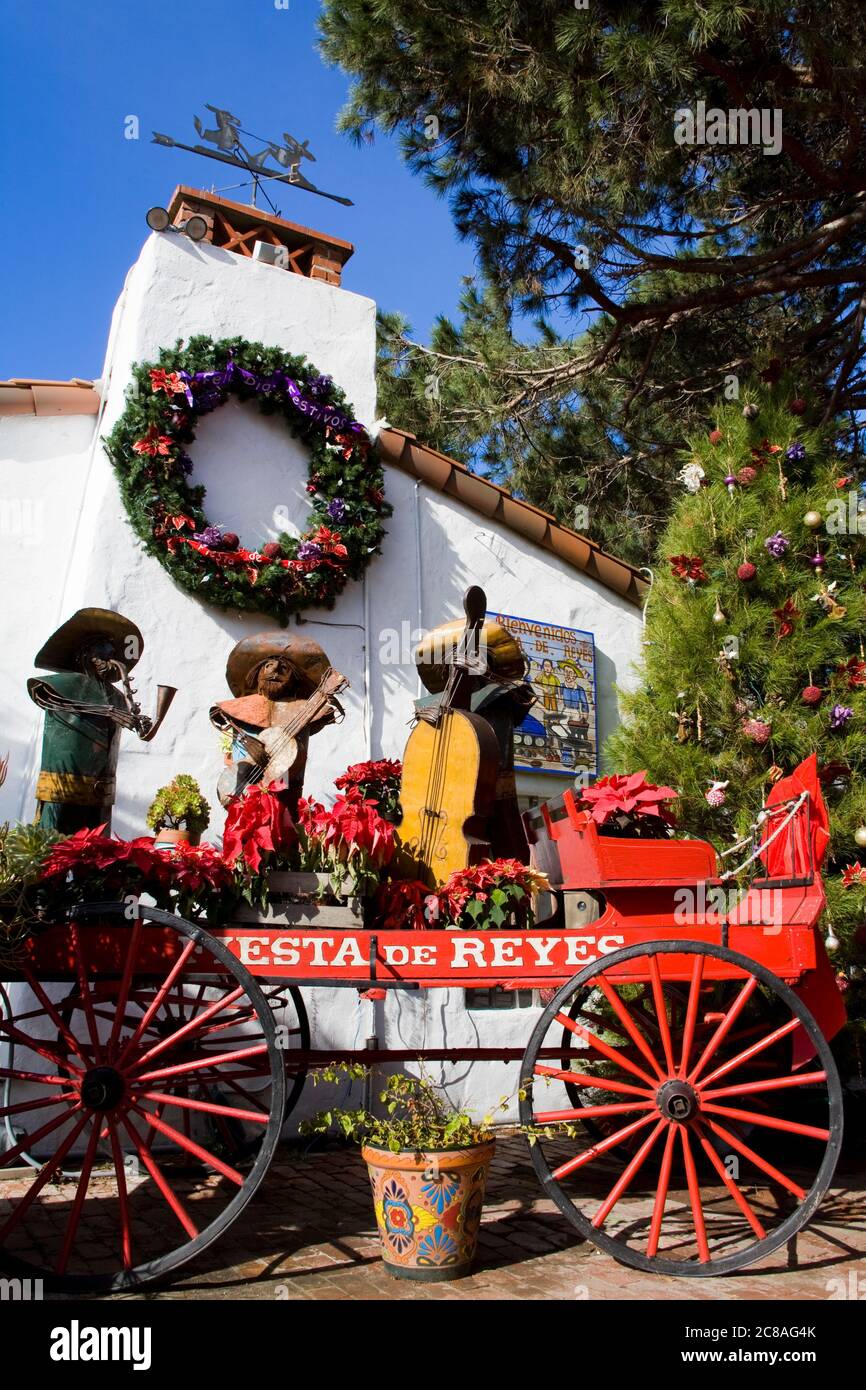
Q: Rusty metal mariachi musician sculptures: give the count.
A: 3